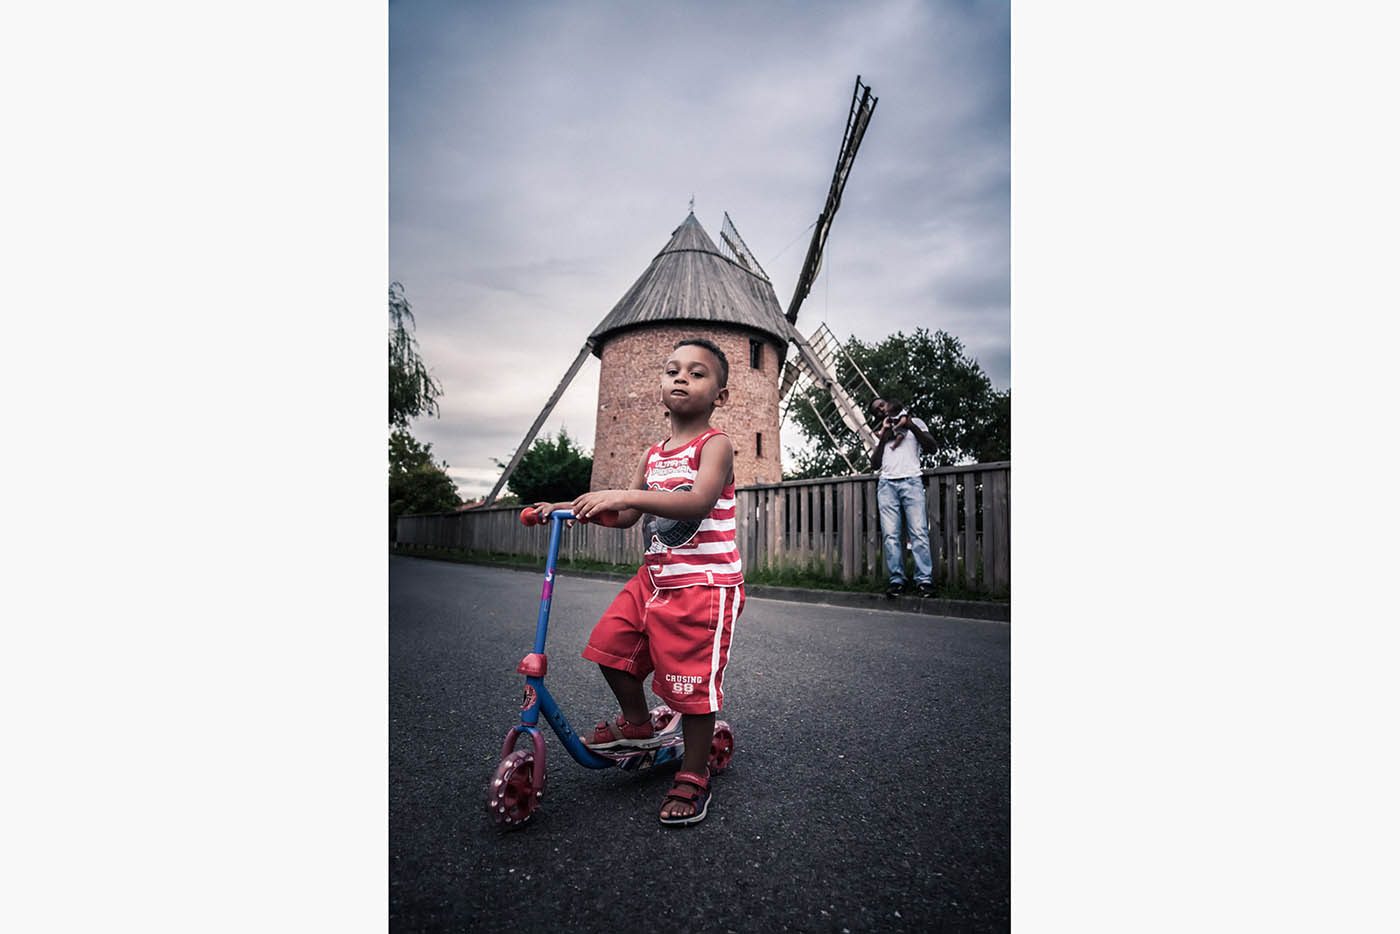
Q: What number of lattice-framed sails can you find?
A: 4